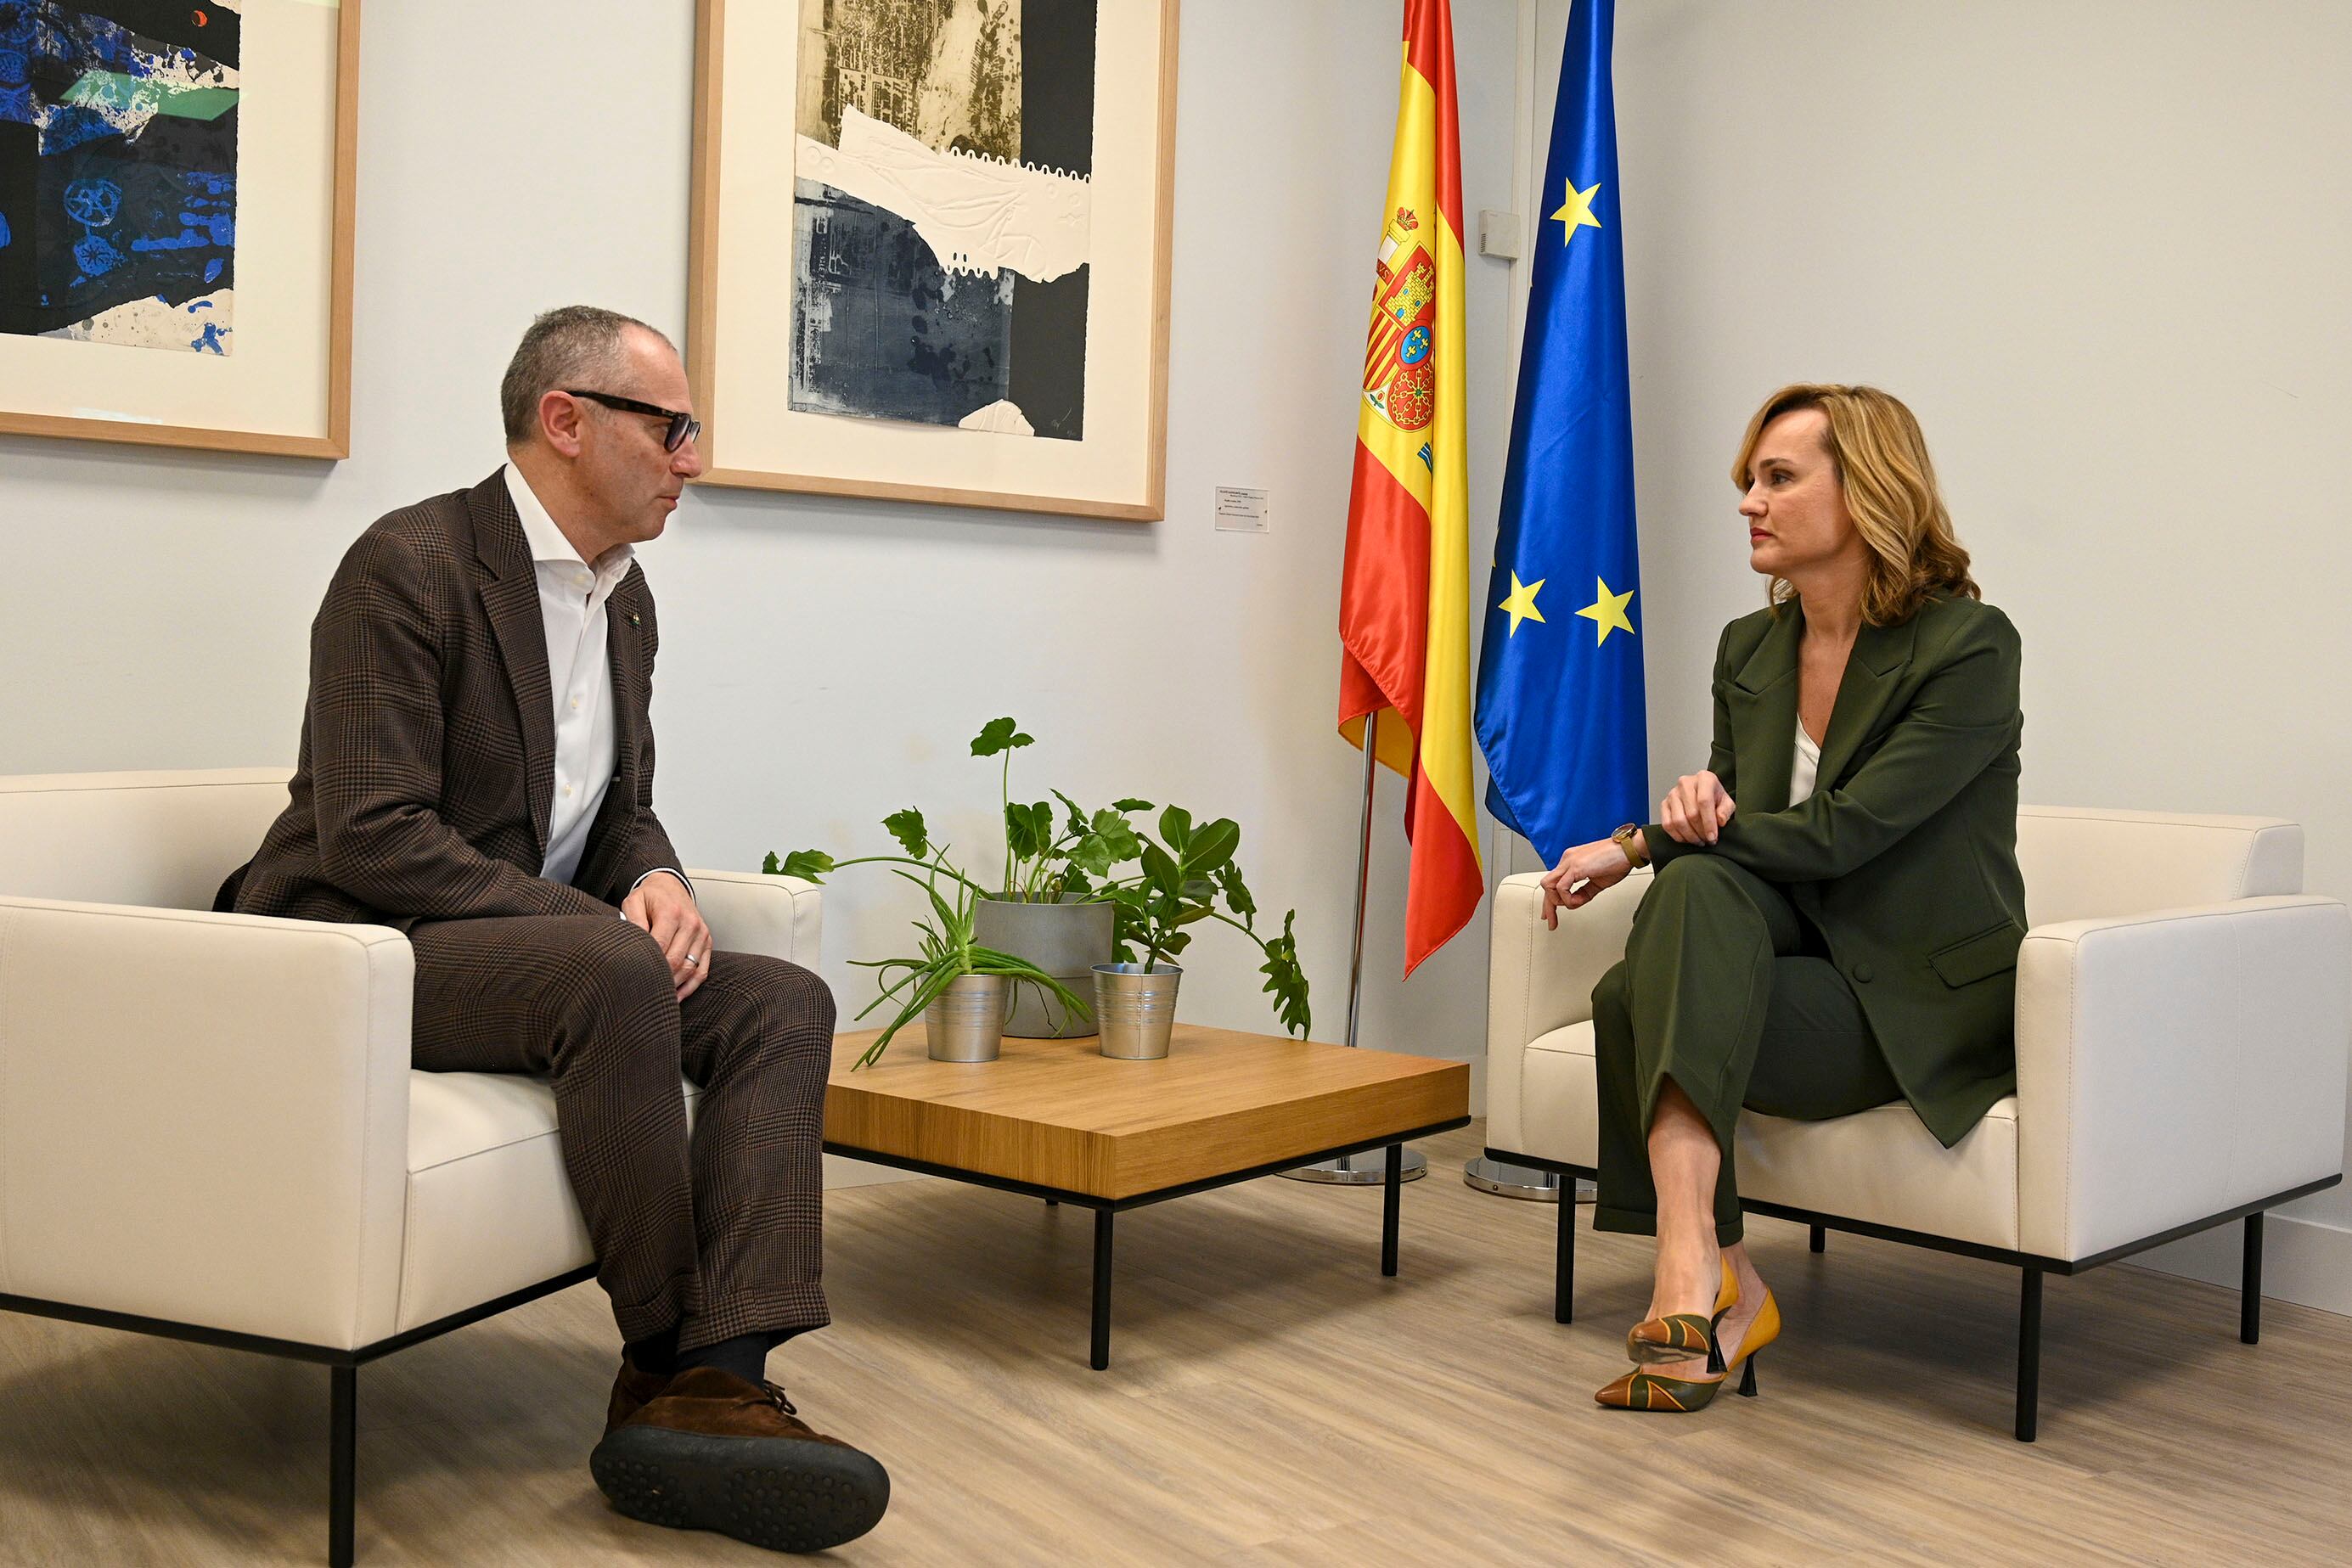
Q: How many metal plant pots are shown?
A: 2